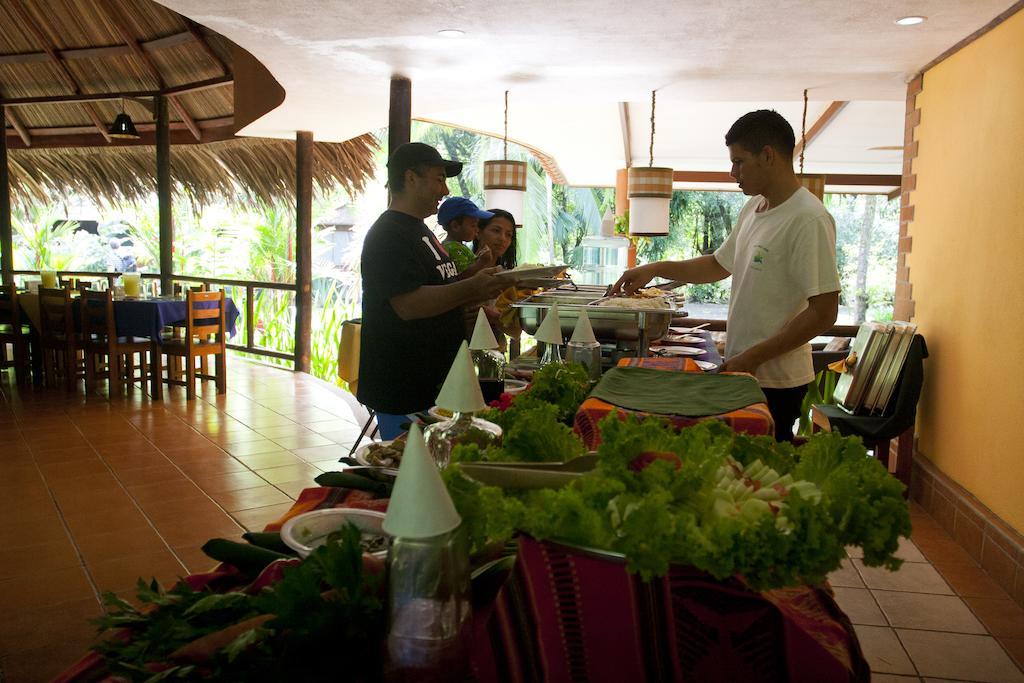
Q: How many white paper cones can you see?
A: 5